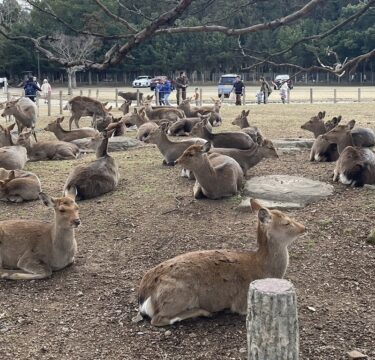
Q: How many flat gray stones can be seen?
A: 3